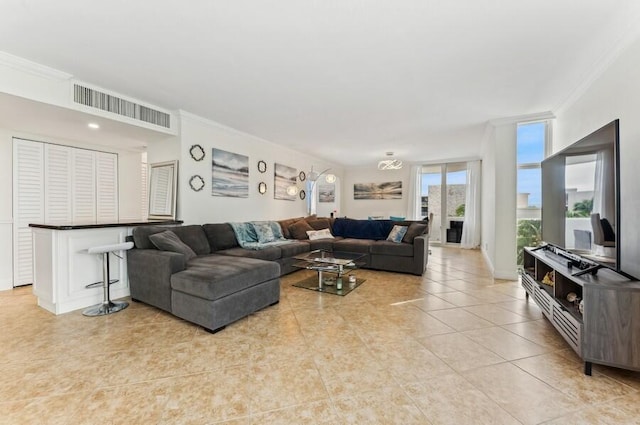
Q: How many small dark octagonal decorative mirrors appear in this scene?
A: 6